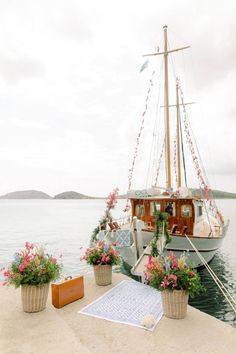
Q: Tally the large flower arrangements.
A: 3